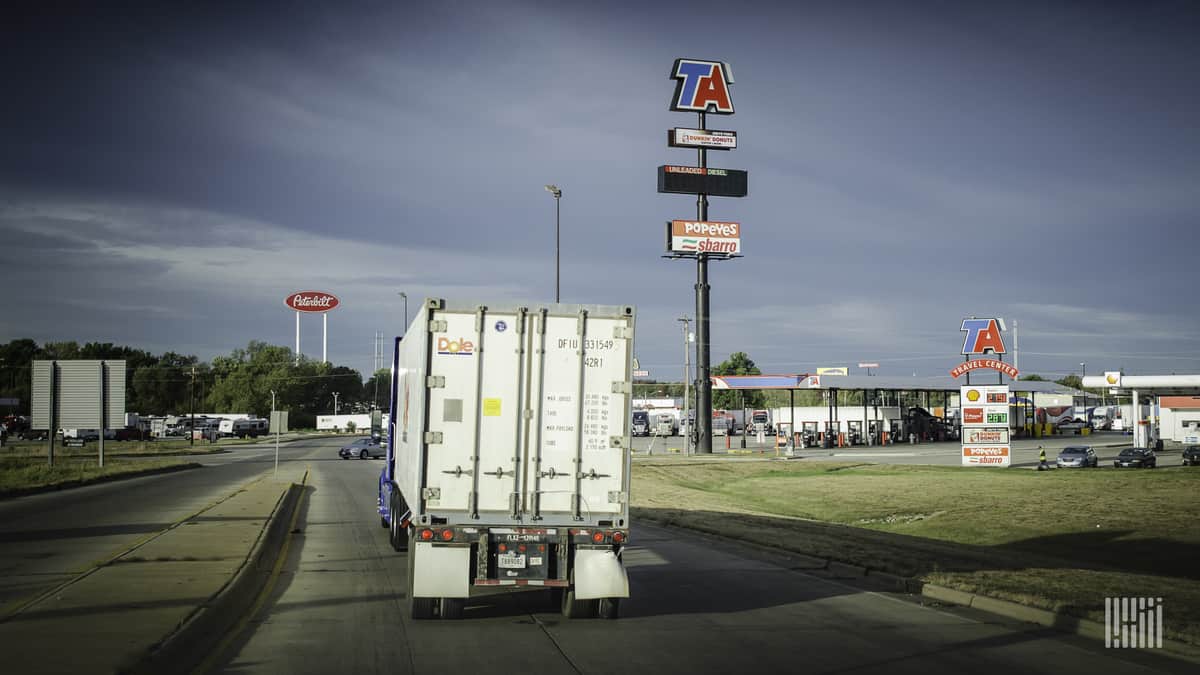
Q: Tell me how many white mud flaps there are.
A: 2